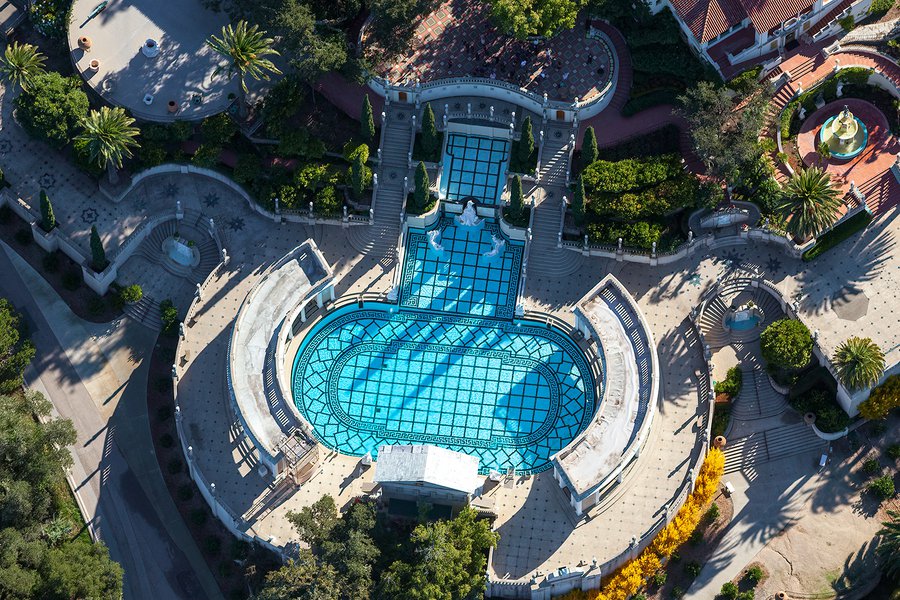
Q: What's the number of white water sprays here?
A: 3